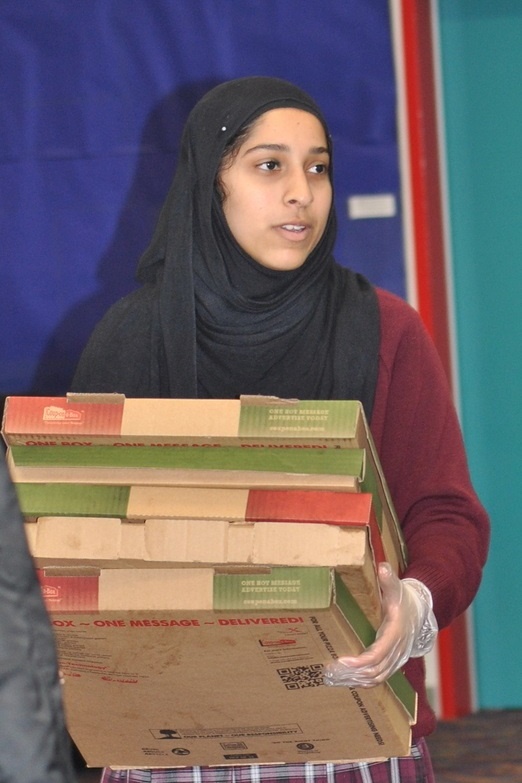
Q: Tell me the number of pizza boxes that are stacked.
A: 4